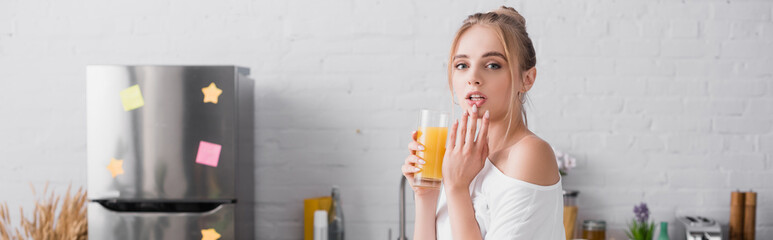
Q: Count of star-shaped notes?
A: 3